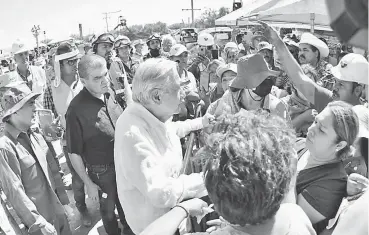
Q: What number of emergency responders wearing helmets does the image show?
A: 3